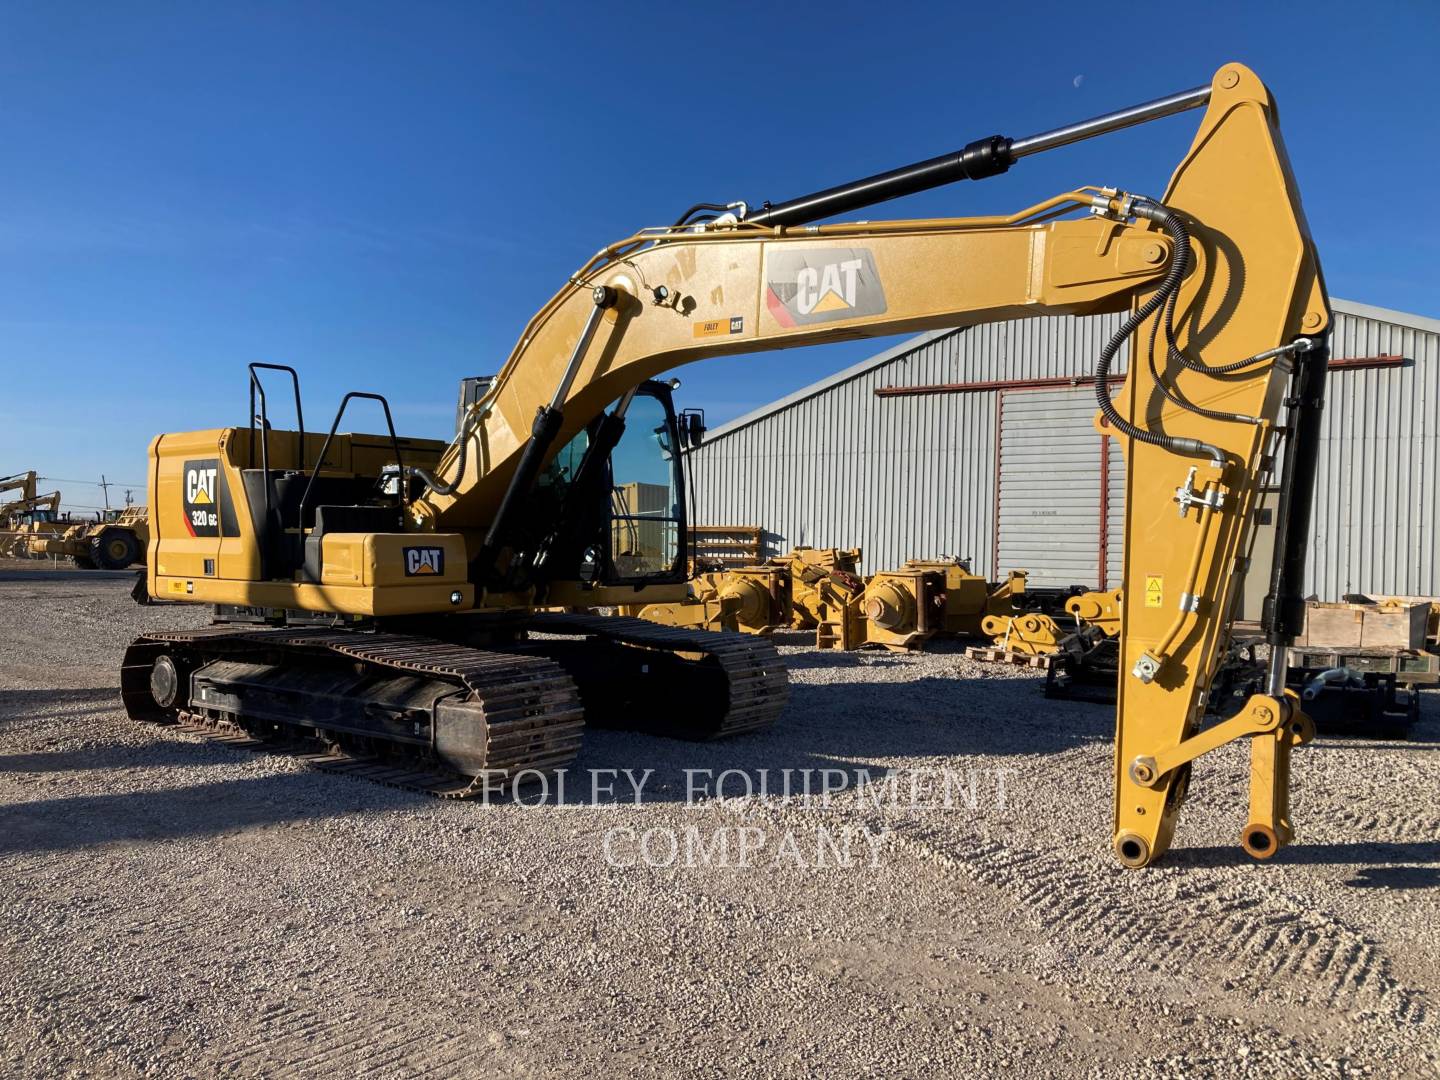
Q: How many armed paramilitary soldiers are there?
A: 0